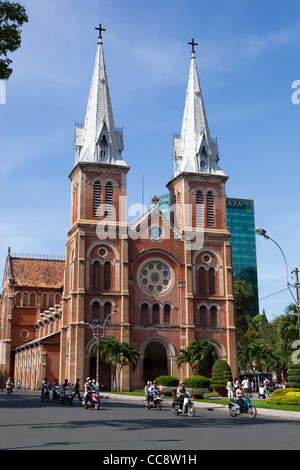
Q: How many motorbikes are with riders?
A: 8